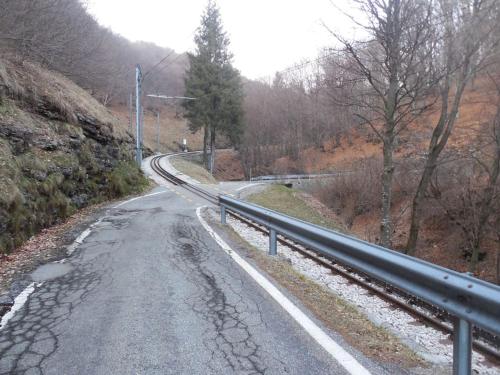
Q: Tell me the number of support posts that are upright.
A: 3